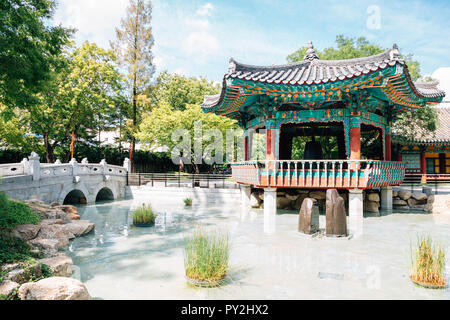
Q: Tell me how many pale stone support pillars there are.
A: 4